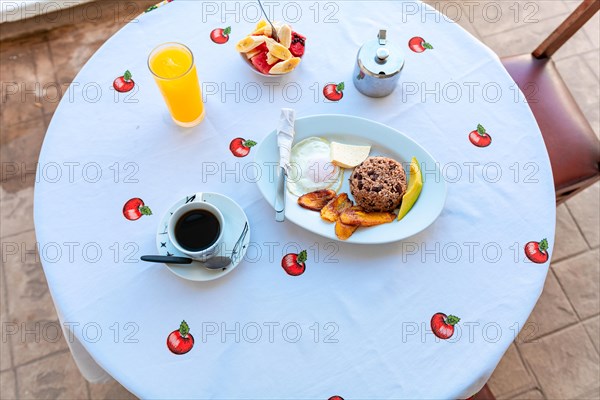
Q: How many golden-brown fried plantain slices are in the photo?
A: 4